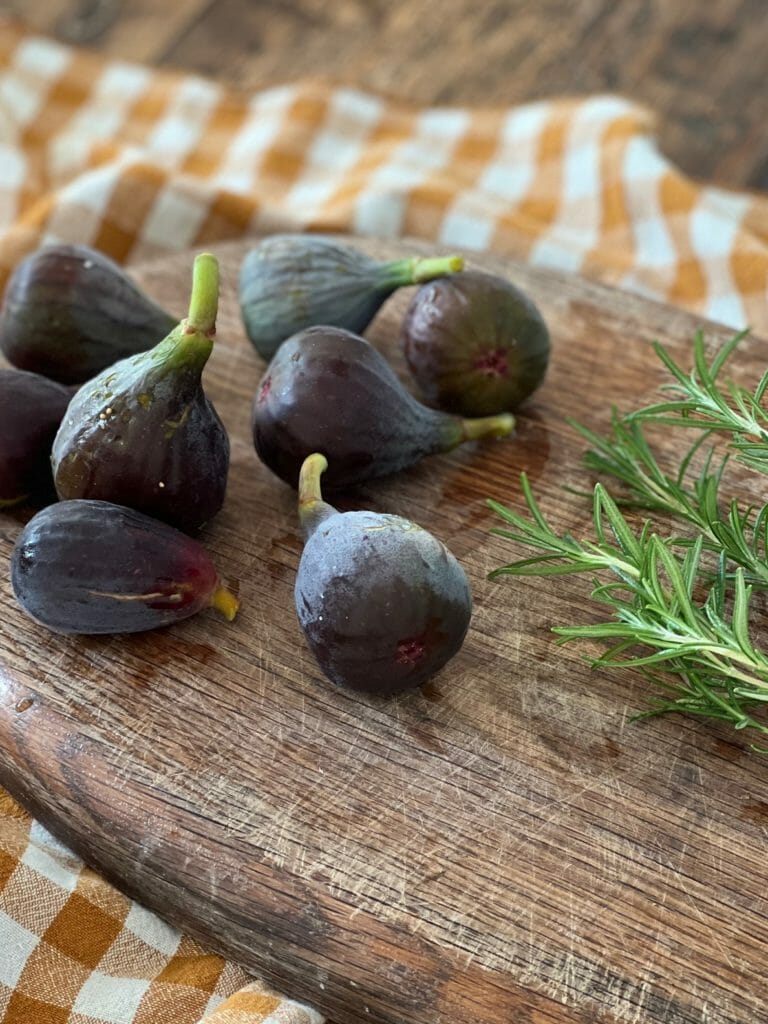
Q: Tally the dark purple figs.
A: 8